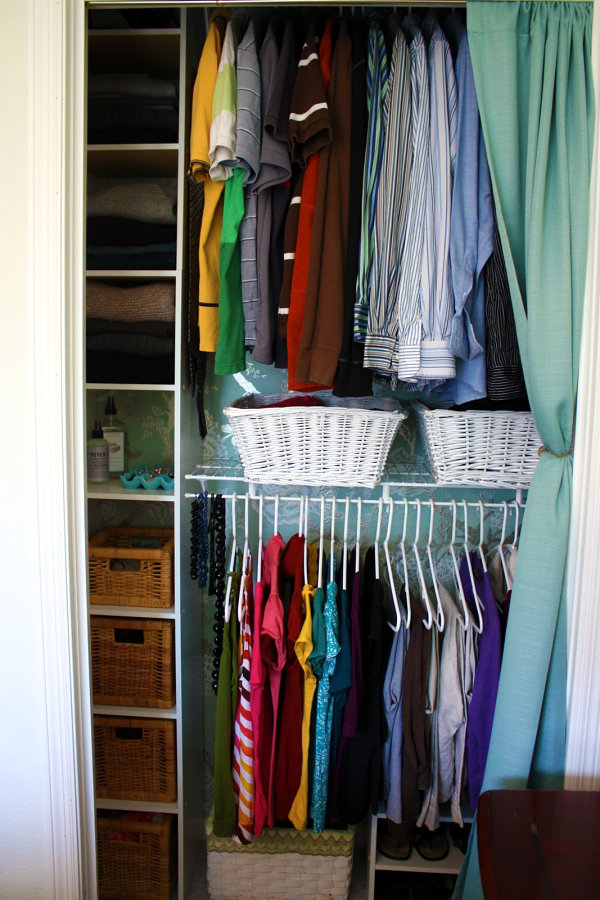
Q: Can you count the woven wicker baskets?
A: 7